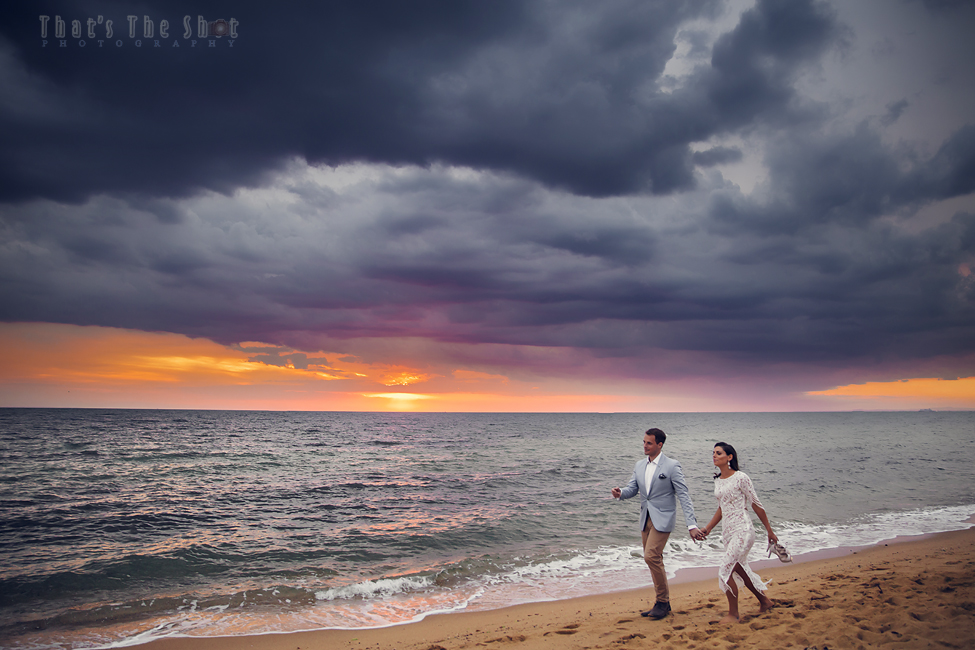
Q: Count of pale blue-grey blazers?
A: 1